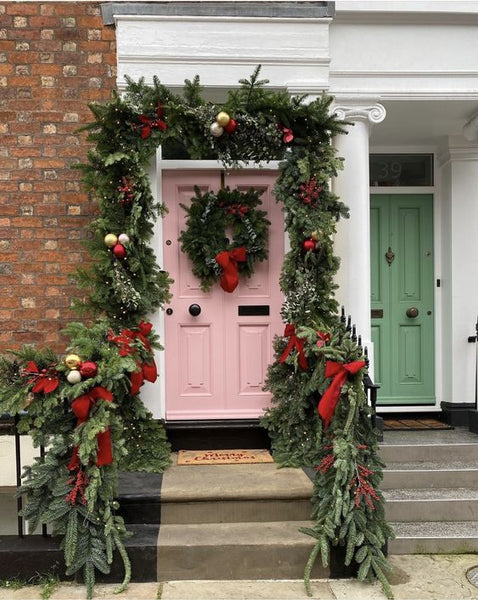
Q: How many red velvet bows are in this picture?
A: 5